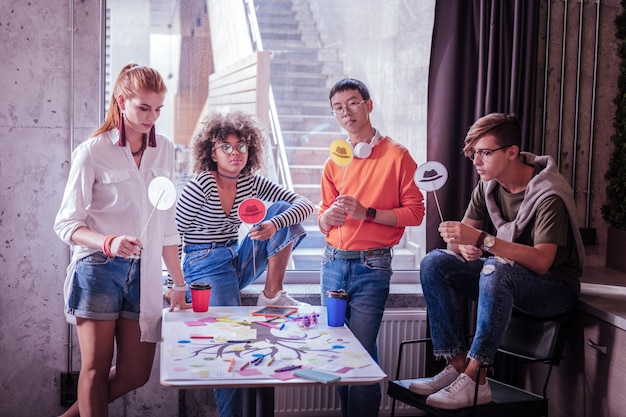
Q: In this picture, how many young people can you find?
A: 4